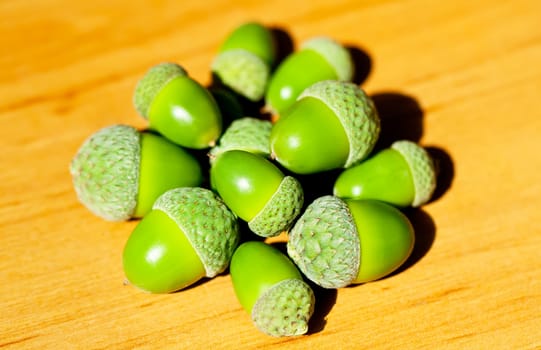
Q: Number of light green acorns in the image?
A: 11